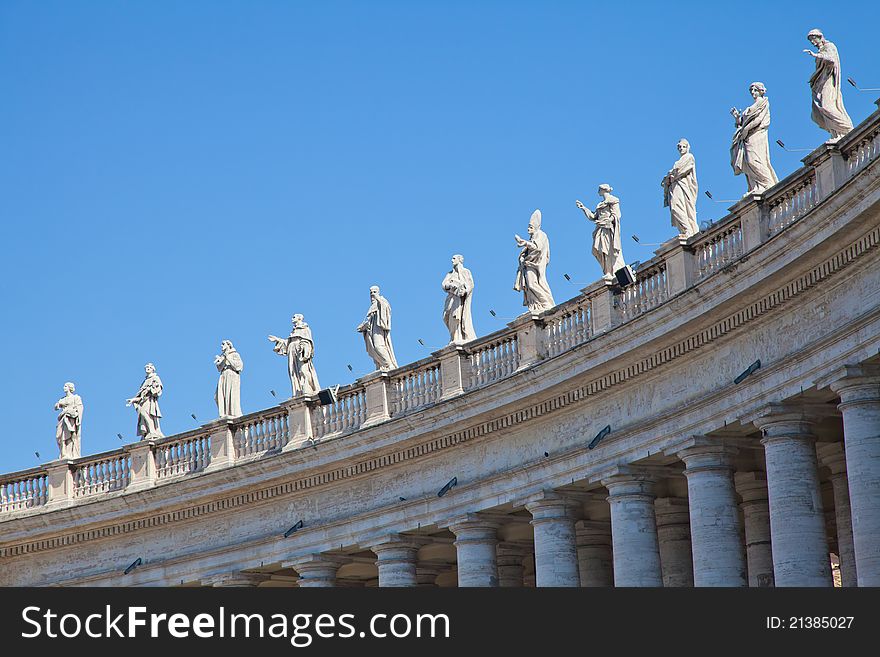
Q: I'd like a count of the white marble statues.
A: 11